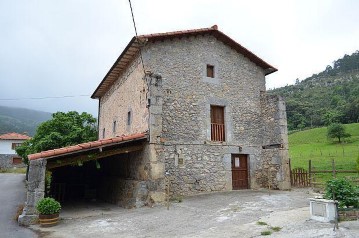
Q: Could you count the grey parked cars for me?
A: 0